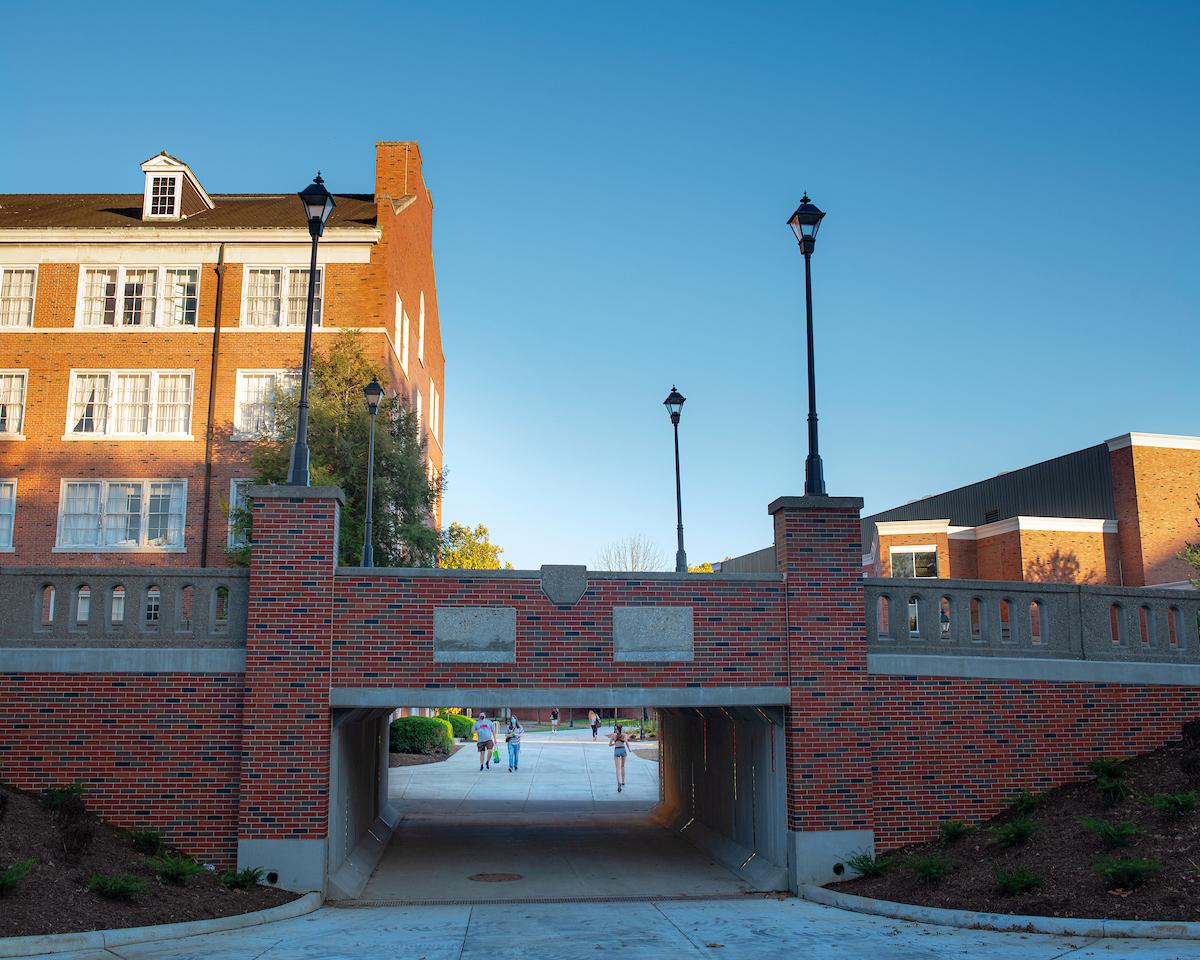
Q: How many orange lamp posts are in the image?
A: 0